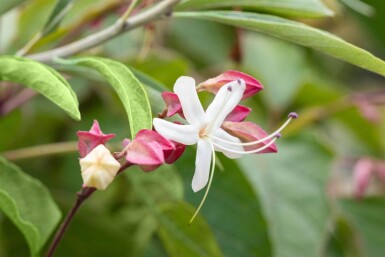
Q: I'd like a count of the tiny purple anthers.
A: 4